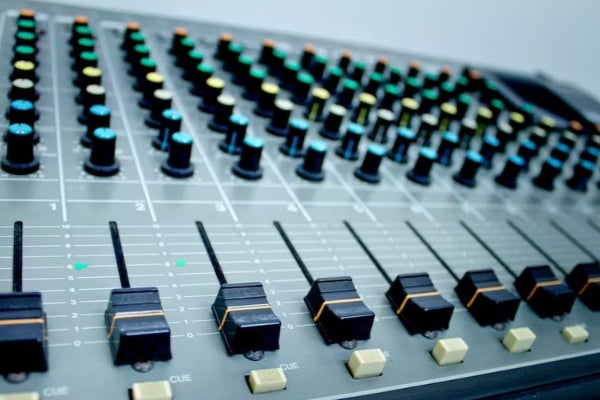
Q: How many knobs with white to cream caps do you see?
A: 13